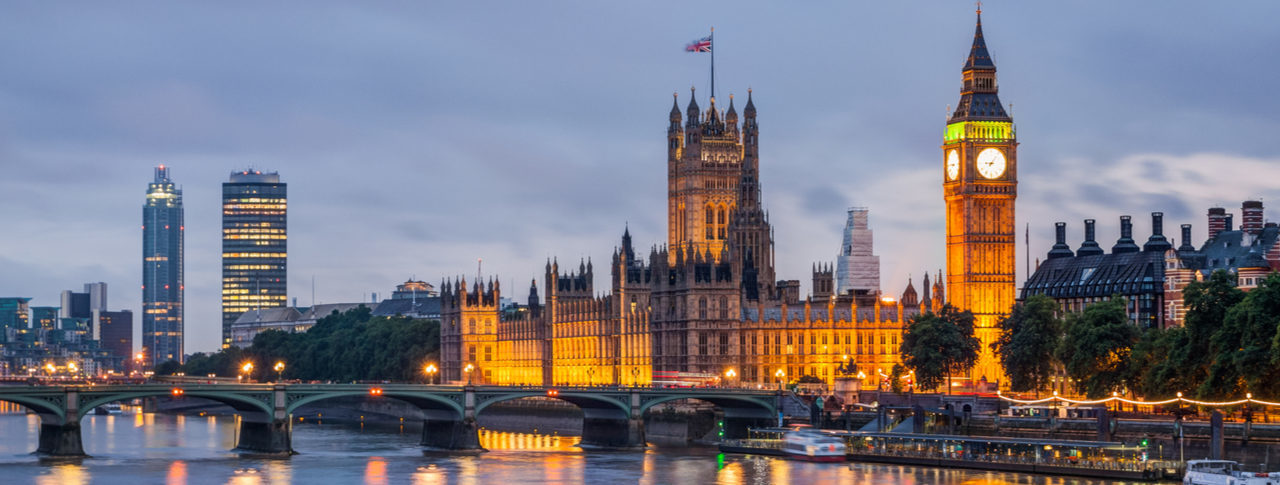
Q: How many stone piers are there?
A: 4